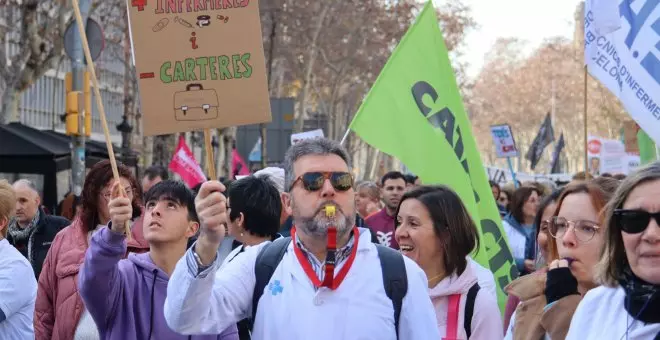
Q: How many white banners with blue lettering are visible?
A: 1